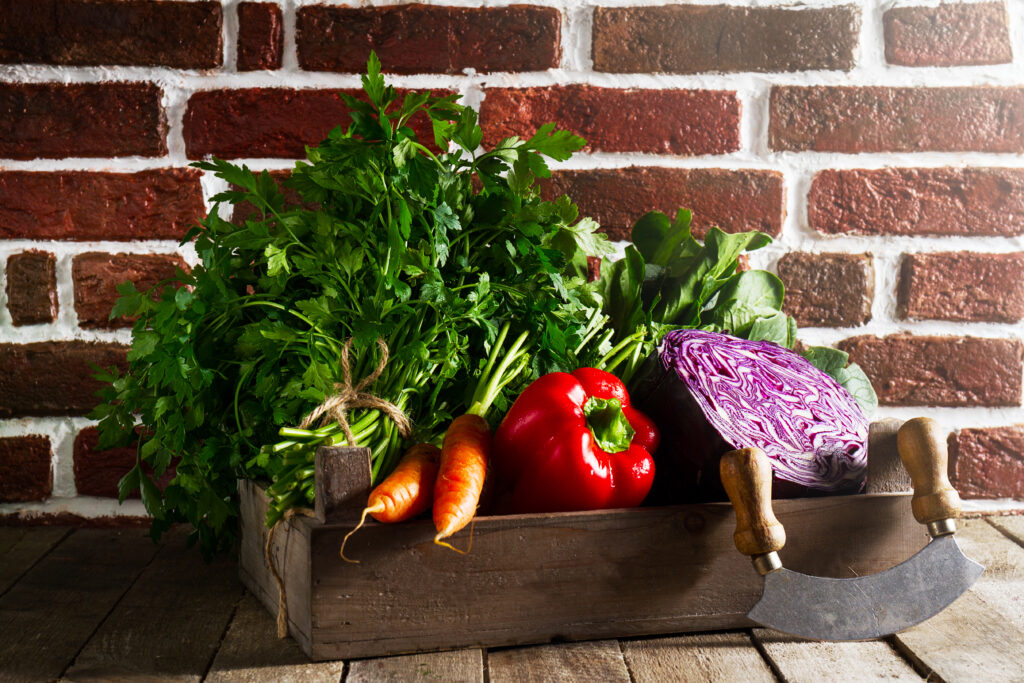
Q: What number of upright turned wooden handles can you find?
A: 2